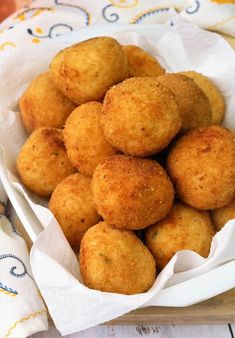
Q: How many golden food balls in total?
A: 14